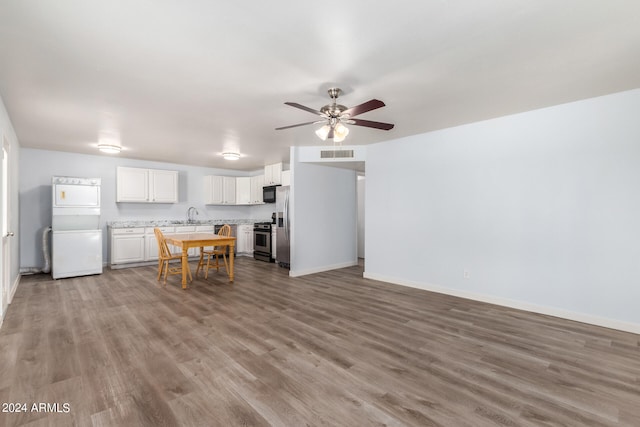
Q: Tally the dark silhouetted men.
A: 0